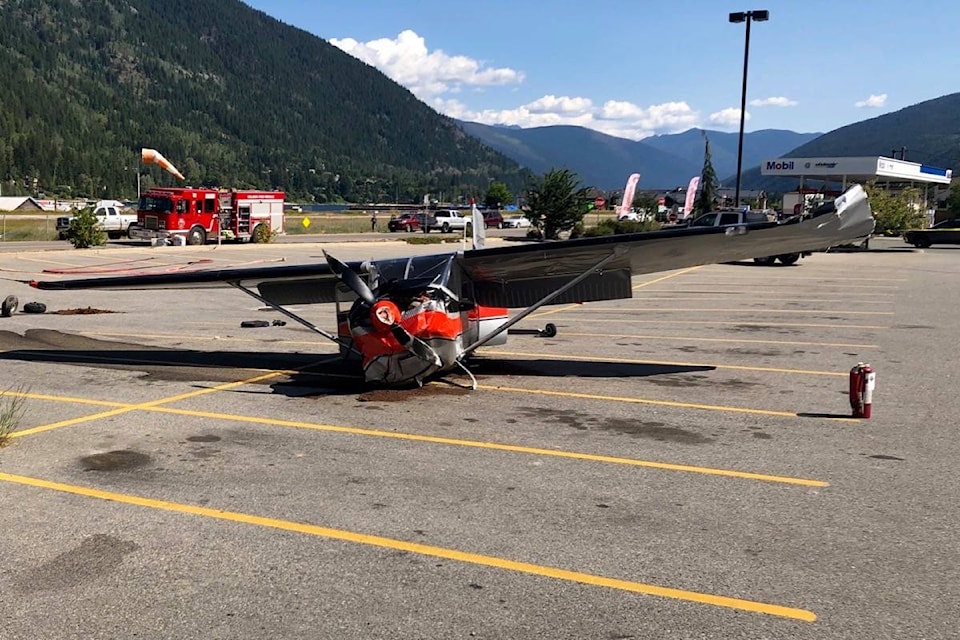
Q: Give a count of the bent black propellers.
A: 1